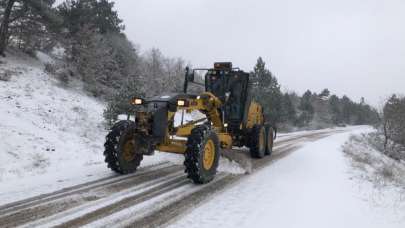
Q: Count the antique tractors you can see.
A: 0